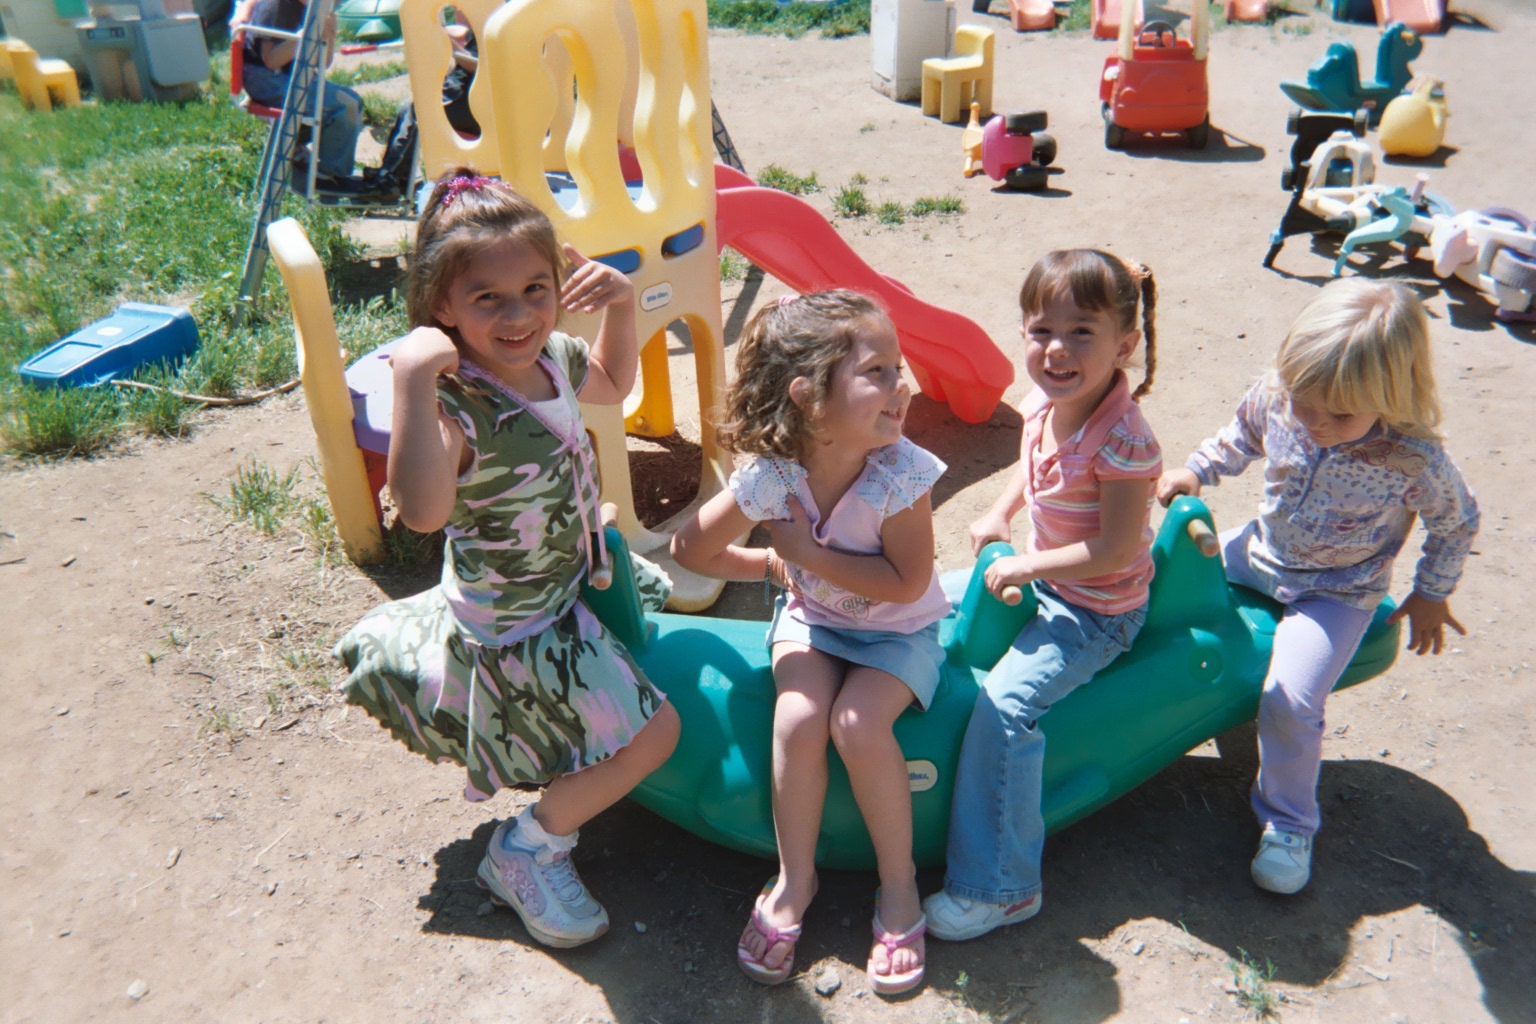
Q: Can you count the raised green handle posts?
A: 3